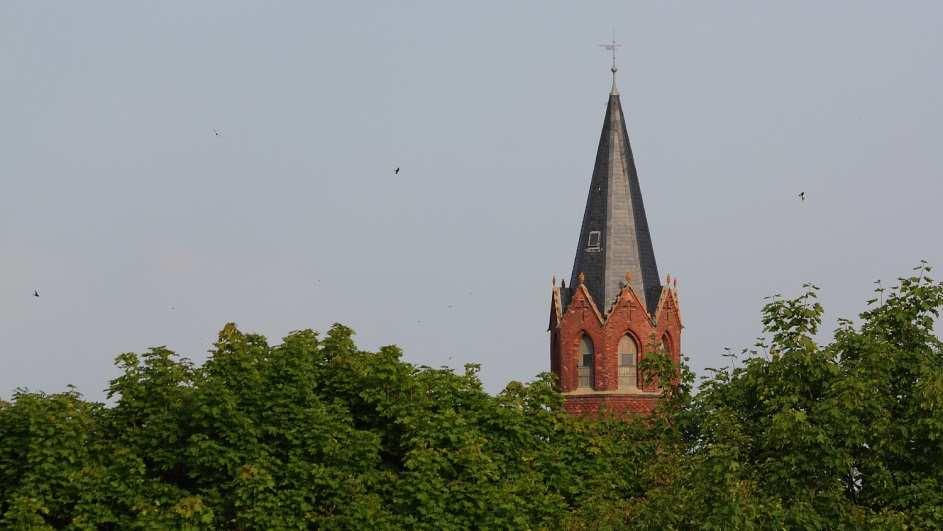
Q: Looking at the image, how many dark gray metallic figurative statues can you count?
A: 0